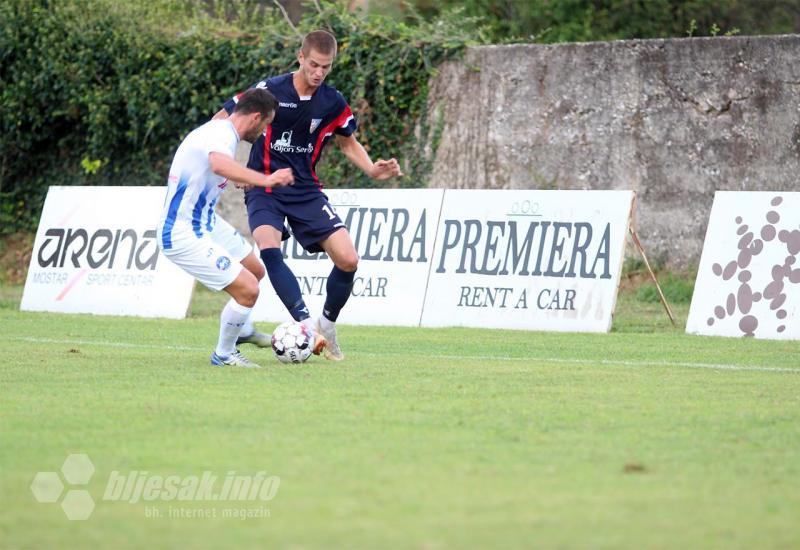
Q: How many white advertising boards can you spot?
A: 4